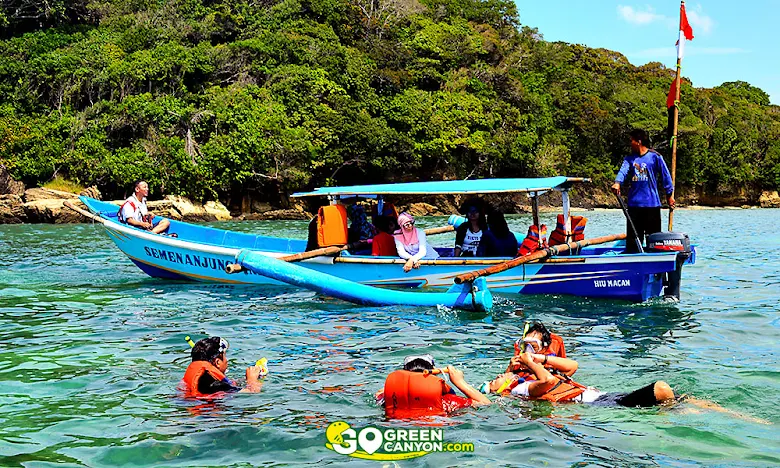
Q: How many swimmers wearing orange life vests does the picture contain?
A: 4